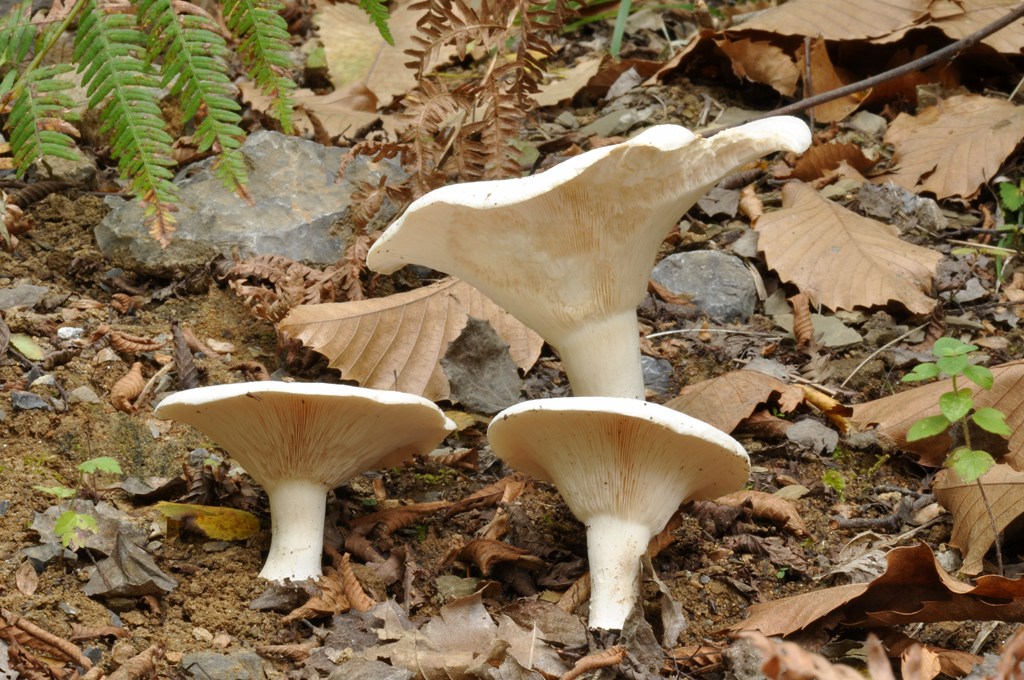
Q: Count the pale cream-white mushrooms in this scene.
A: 3